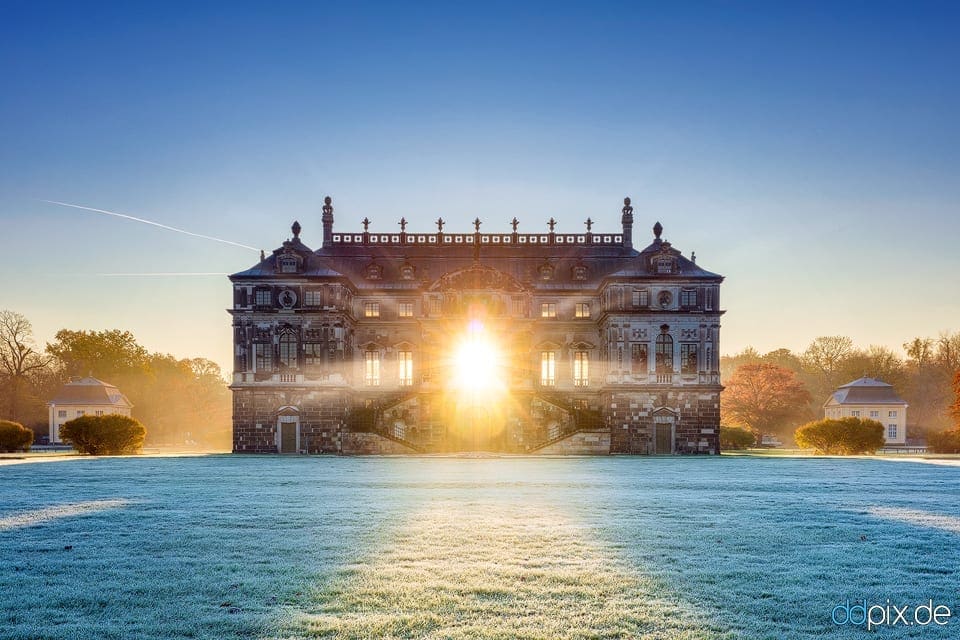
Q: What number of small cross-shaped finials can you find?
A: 7